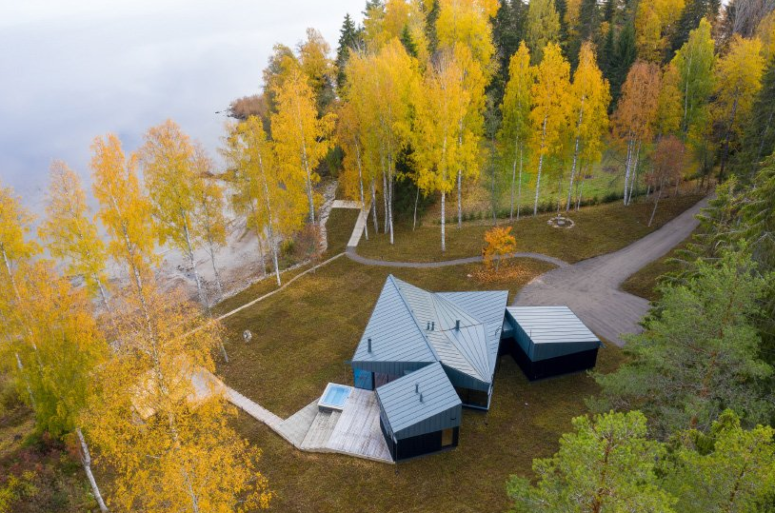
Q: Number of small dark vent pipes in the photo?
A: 6